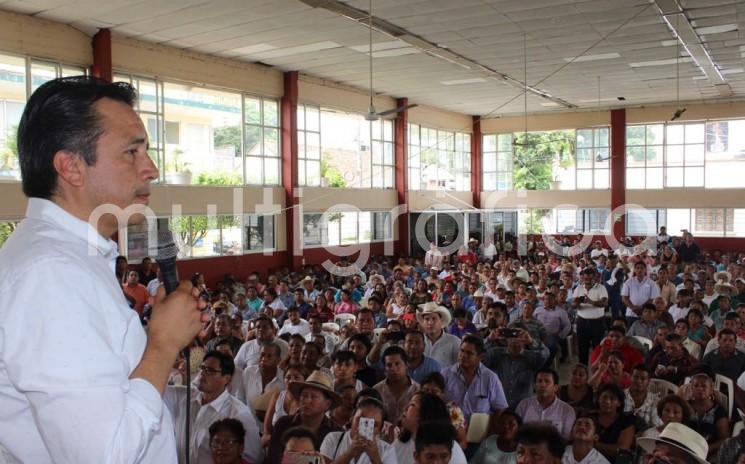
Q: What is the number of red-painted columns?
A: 5